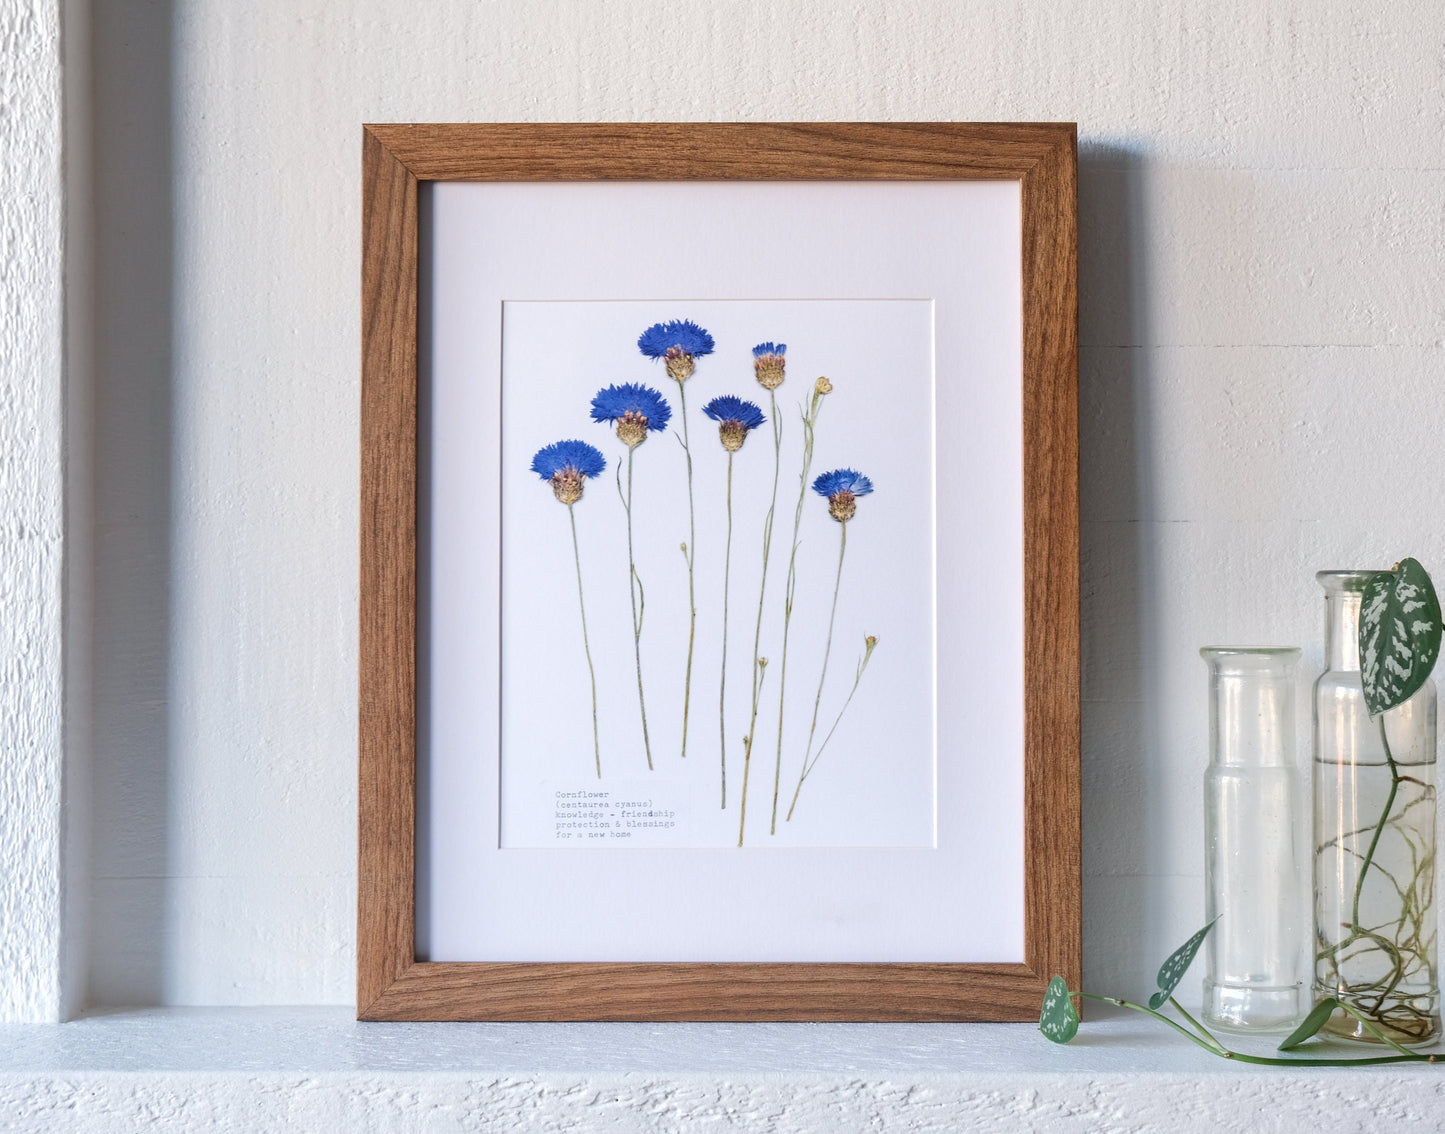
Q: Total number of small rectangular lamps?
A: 0